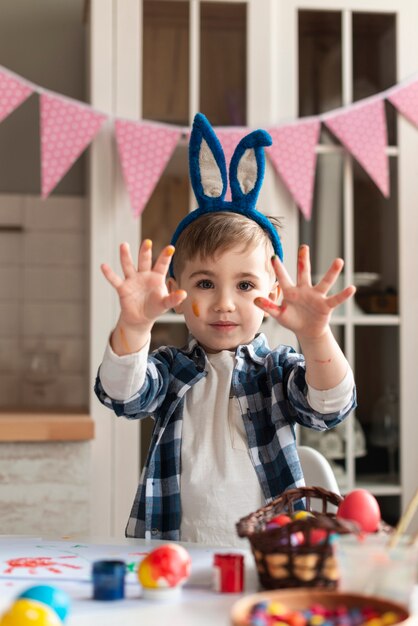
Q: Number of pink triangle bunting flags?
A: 7